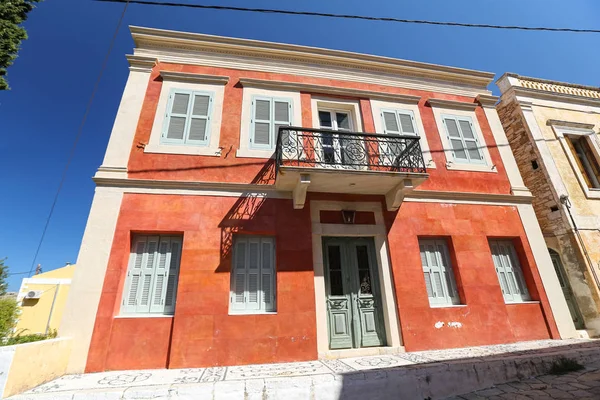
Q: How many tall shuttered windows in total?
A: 8